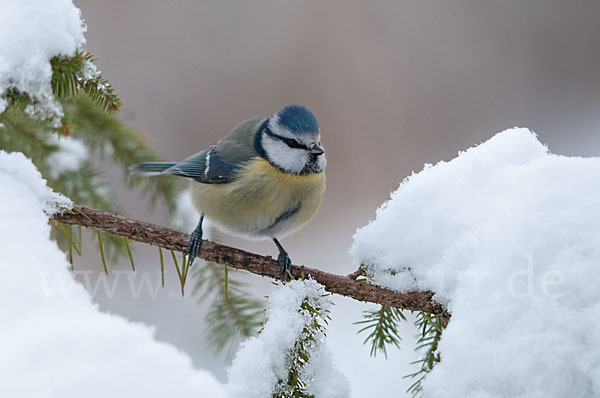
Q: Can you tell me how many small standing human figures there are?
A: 0